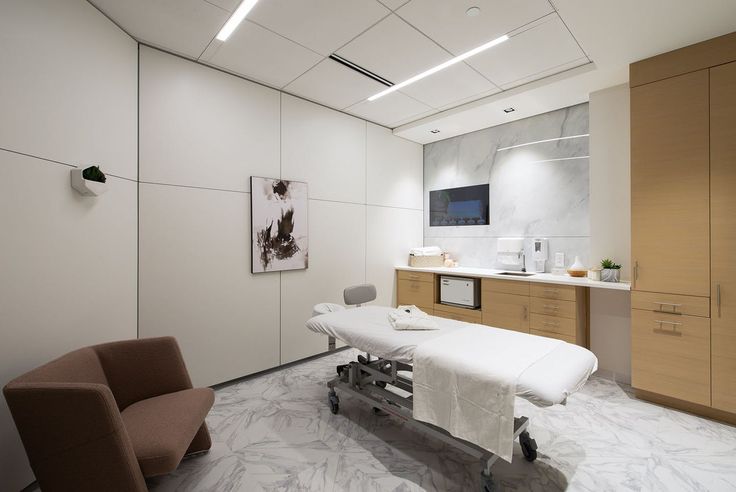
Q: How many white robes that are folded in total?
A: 1